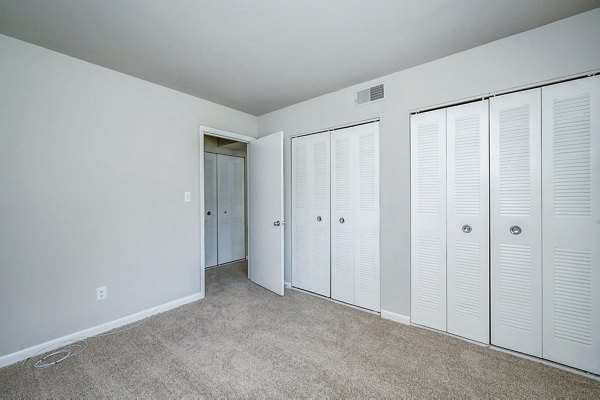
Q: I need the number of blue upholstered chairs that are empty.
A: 0